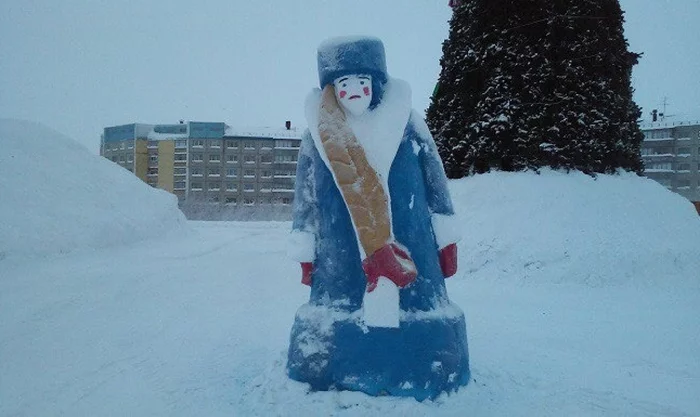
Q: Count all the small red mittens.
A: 2